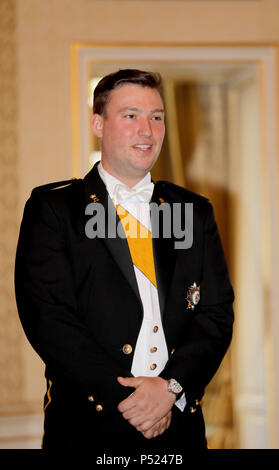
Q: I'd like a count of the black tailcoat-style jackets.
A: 1